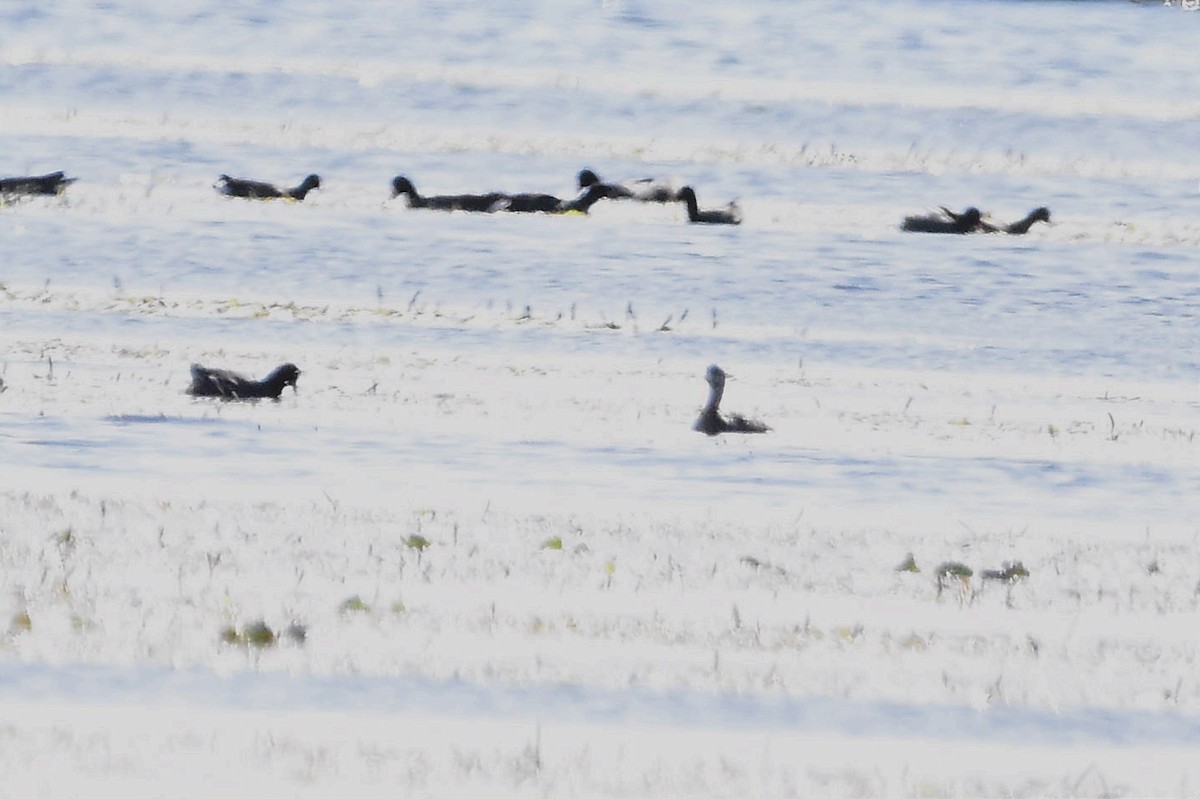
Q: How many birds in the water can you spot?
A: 10